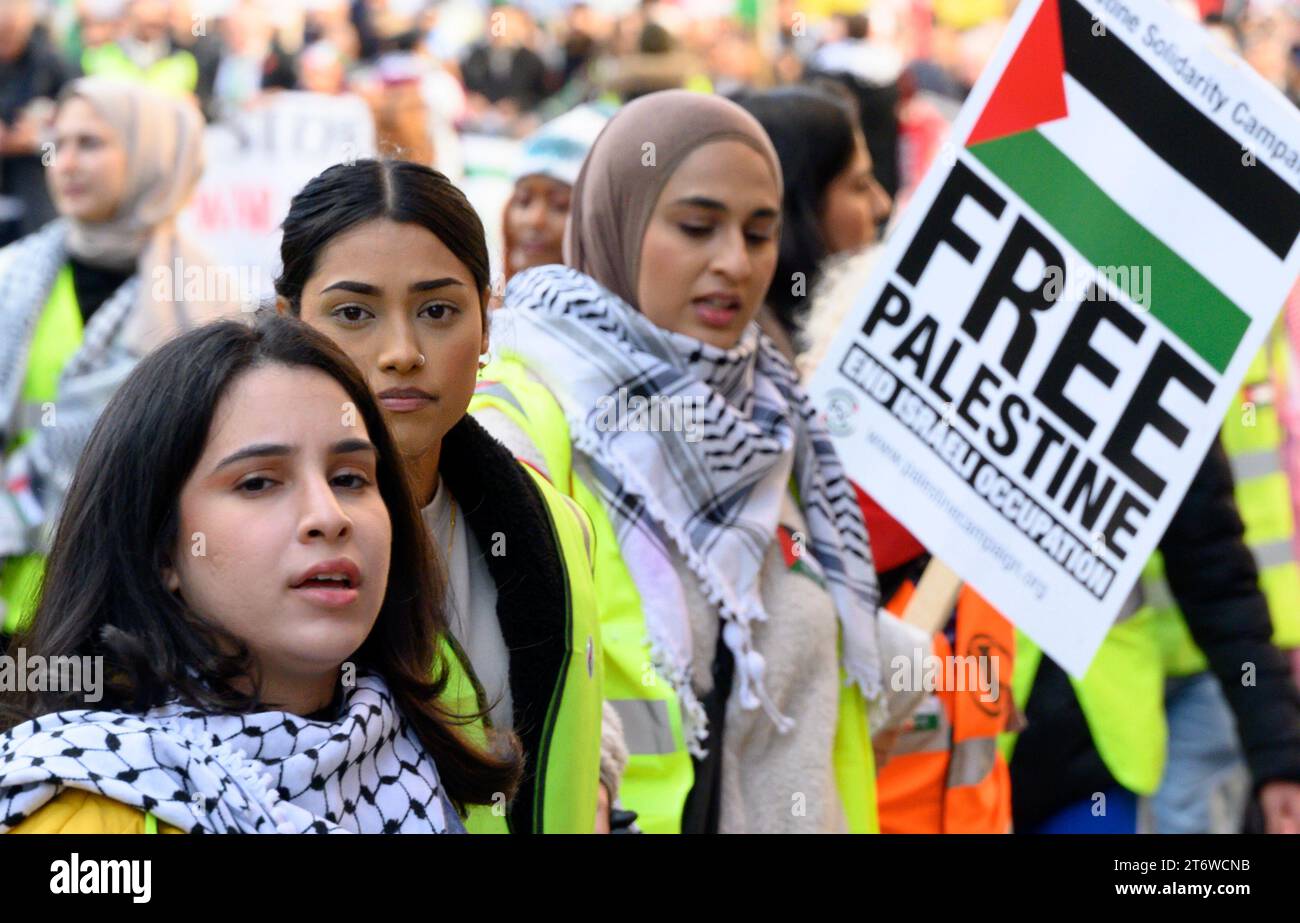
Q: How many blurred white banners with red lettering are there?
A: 1